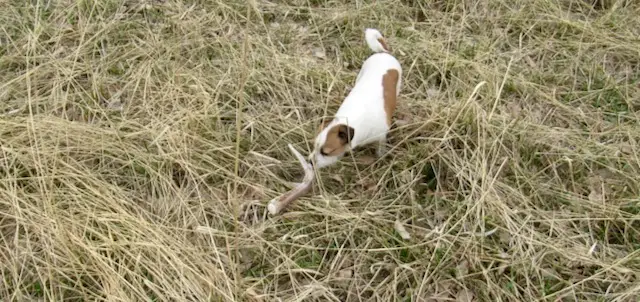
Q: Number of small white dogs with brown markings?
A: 1